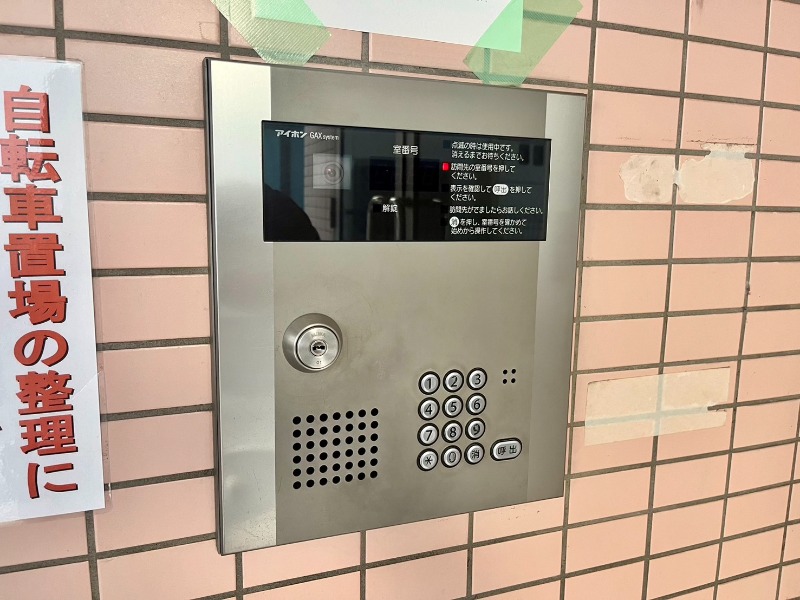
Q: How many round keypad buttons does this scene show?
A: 12